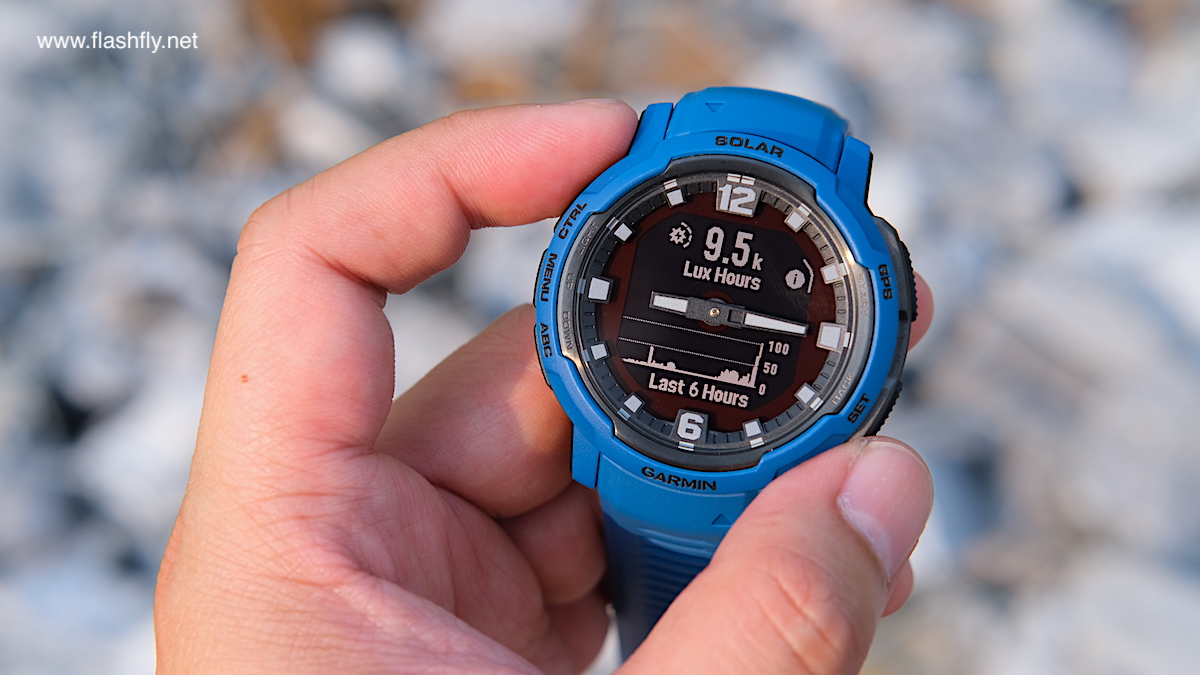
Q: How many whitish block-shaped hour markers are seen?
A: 10